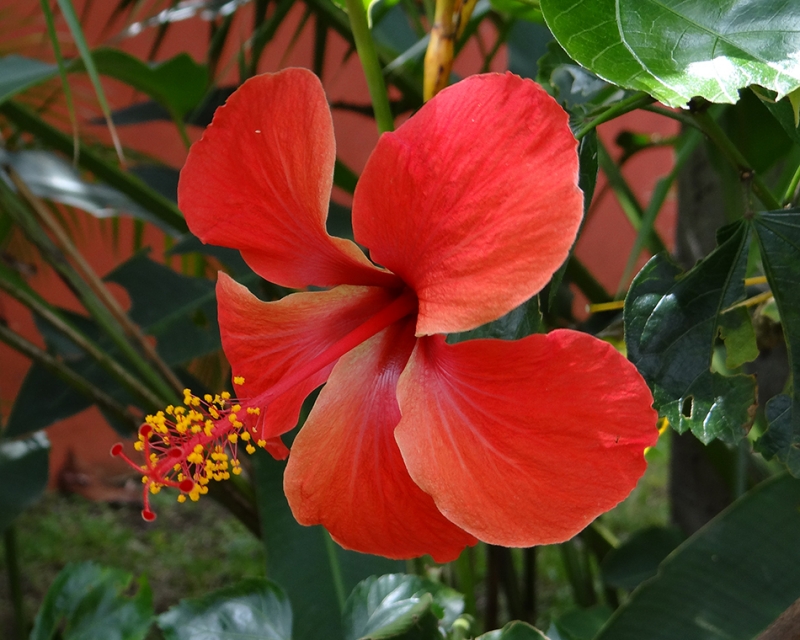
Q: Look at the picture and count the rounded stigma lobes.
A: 5